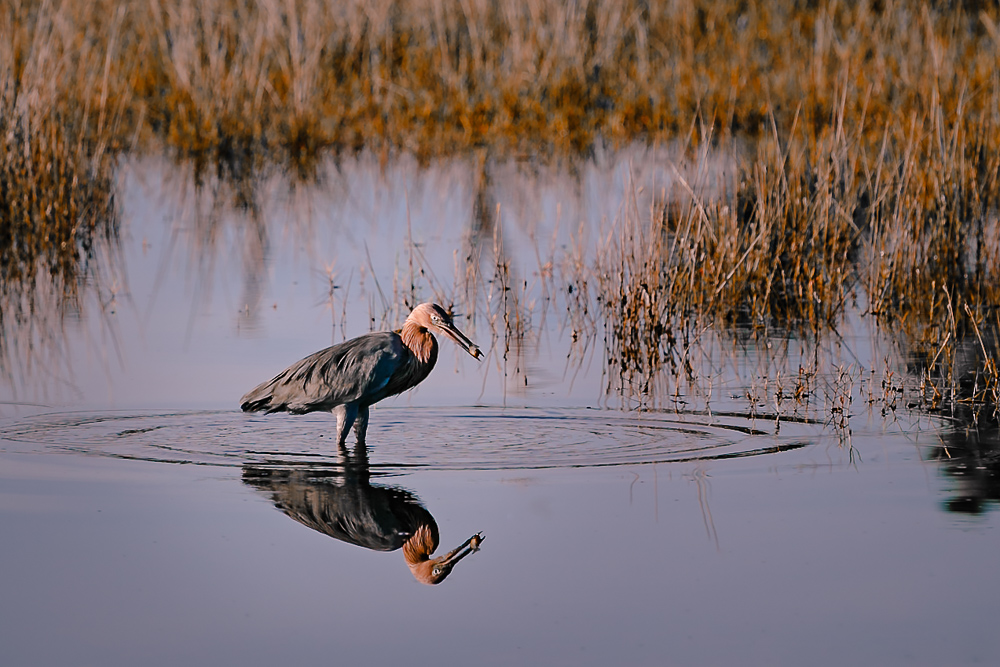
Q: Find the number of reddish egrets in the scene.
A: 1